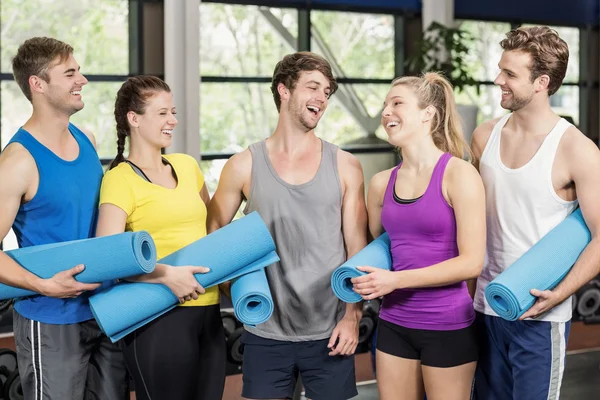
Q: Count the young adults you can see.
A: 5